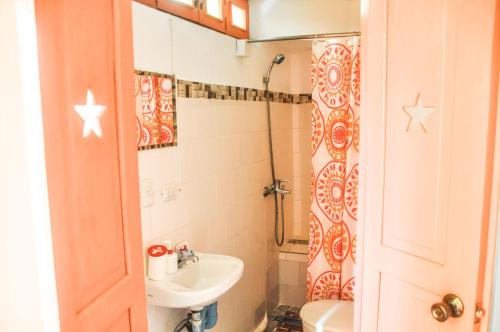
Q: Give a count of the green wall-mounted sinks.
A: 0